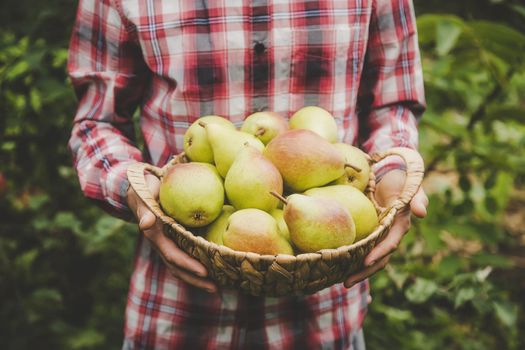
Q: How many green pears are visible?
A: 13